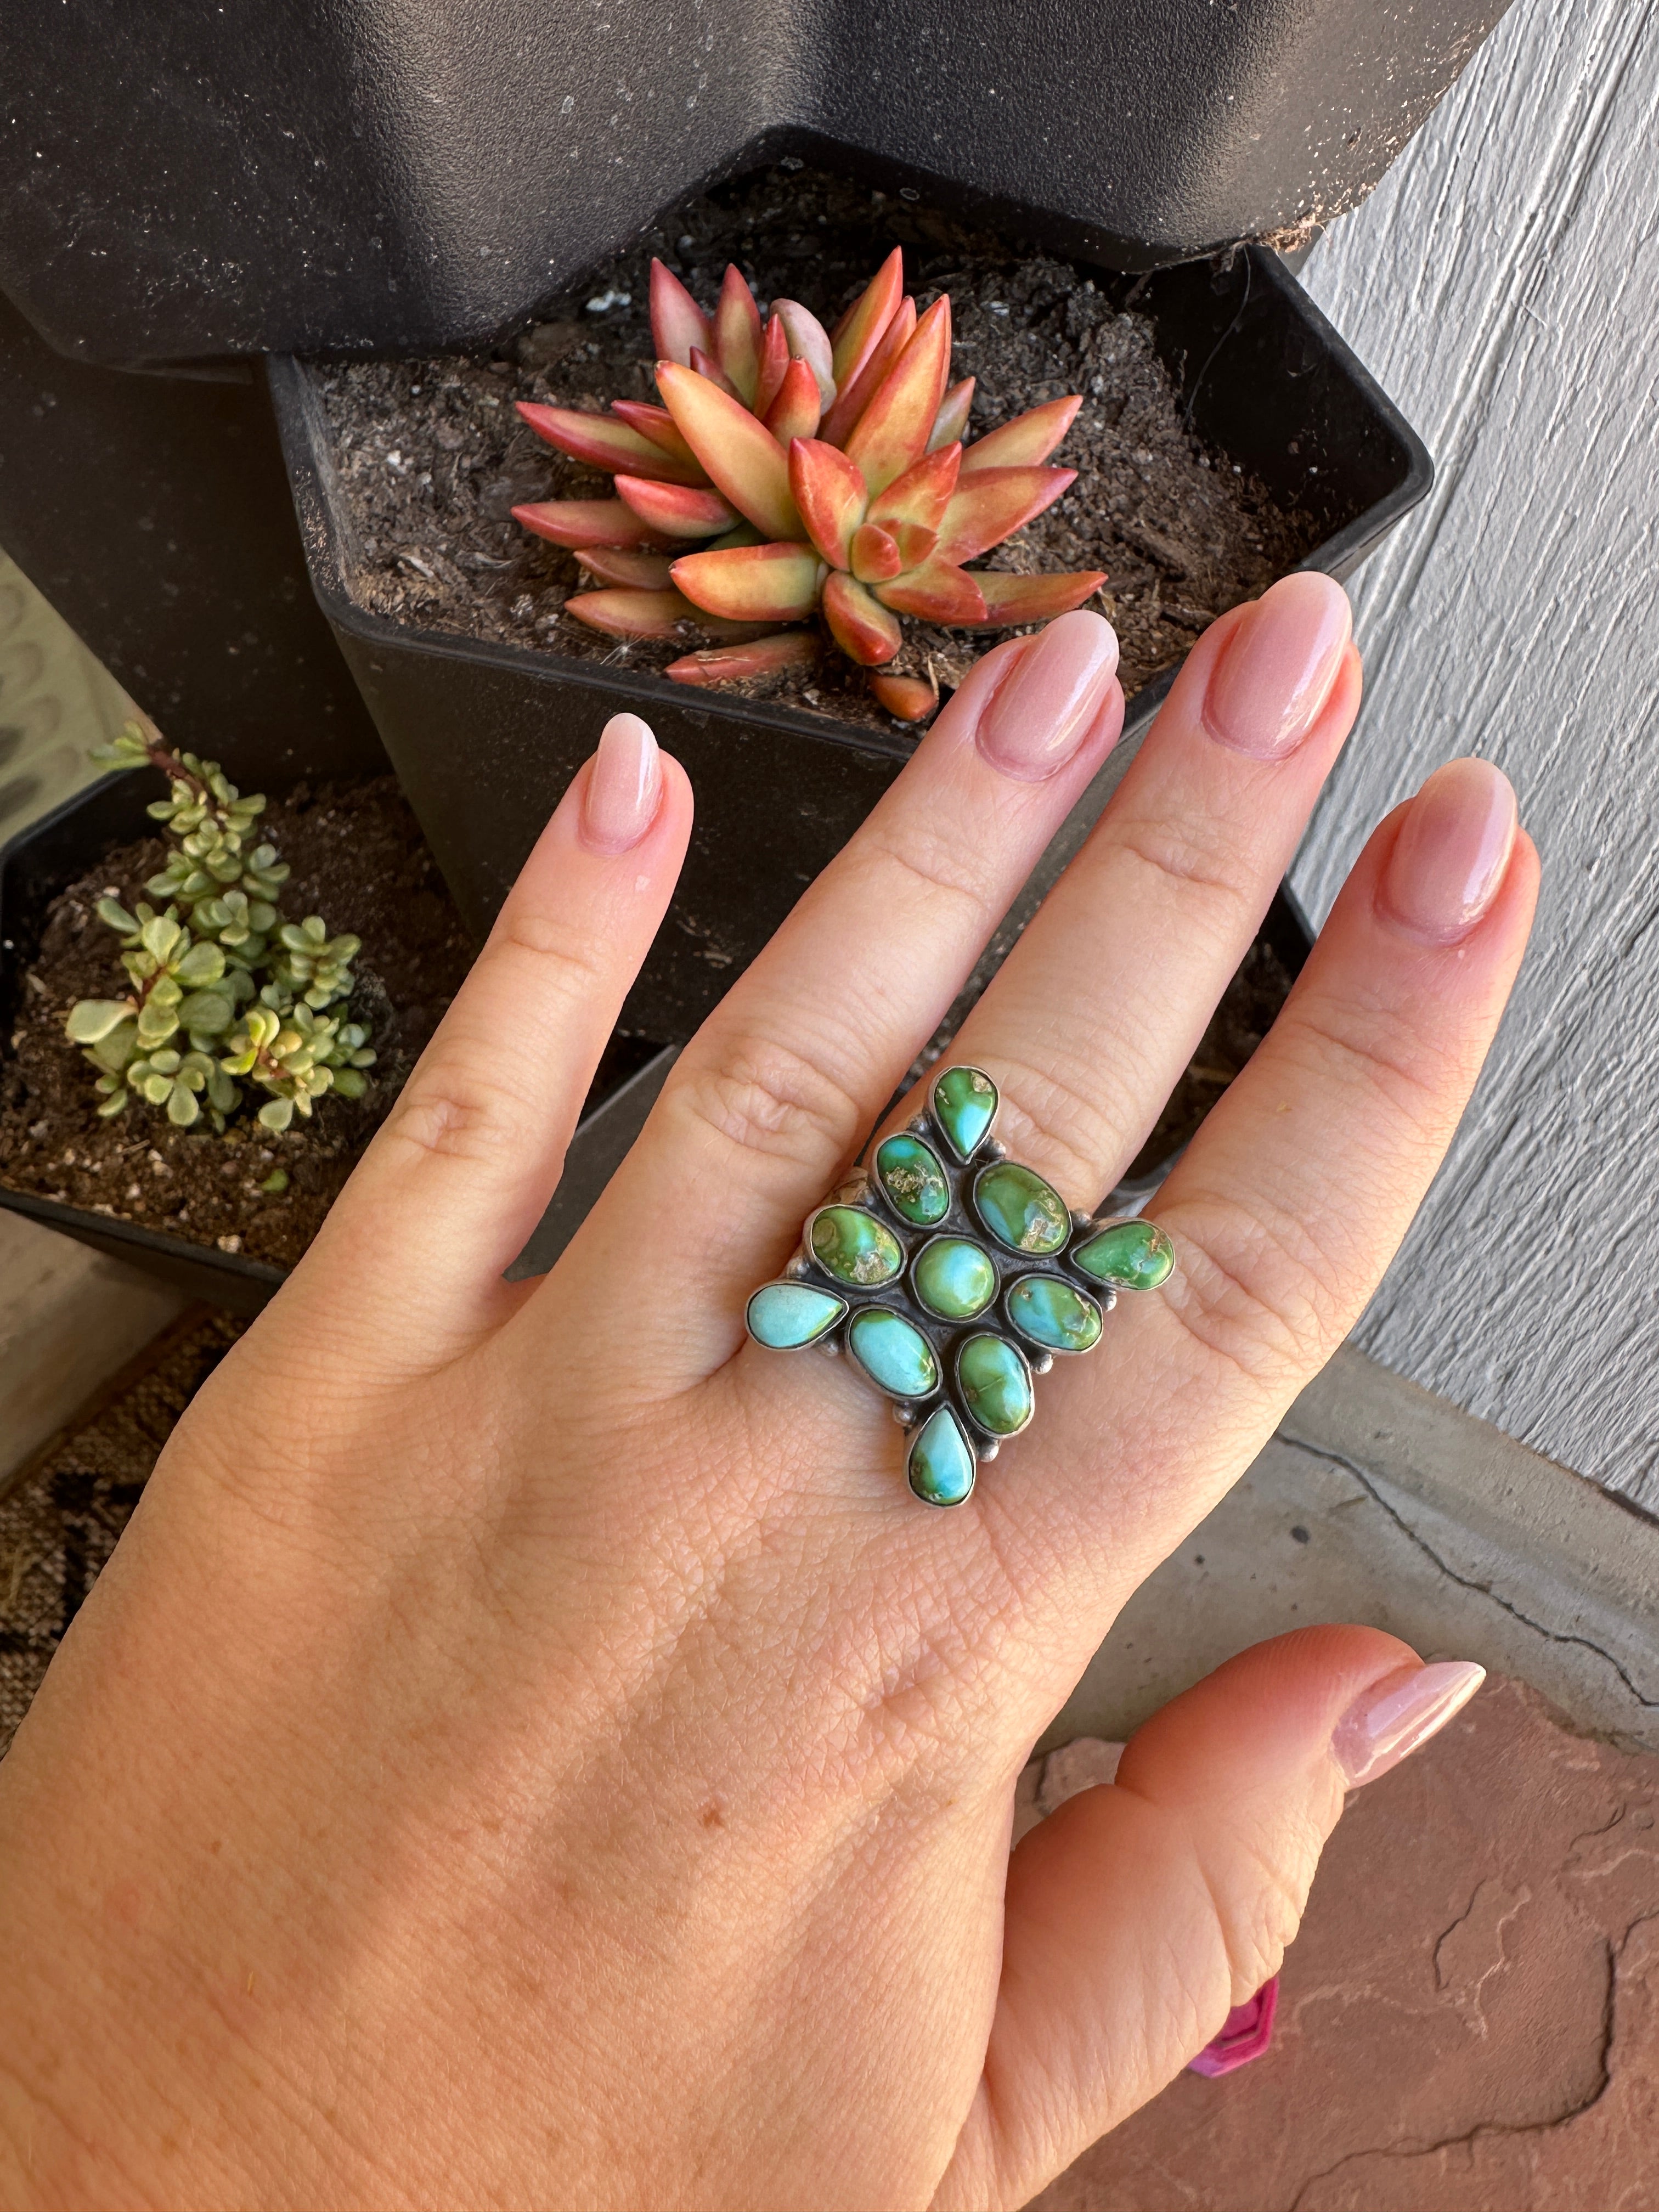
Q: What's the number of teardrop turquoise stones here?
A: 4